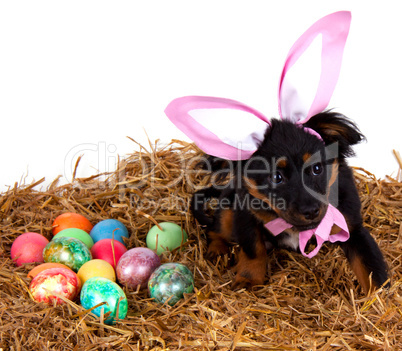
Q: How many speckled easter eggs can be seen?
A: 5